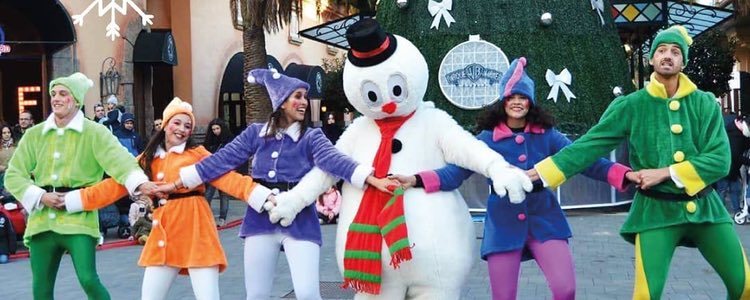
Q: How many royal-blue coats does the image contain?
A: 1